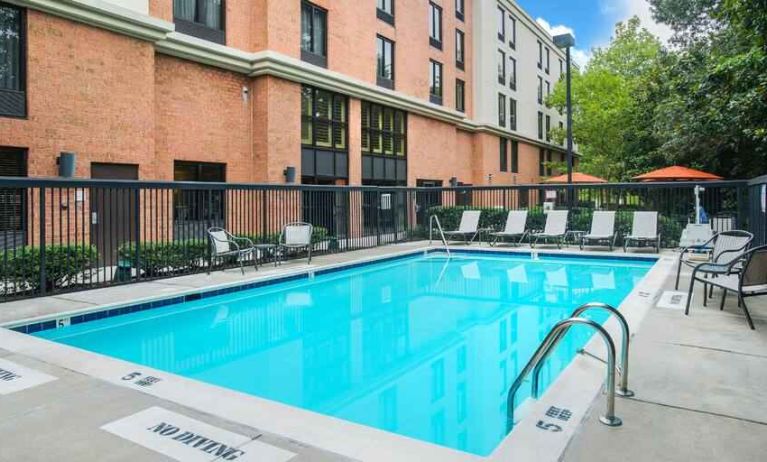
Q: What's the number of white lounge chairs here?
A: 5